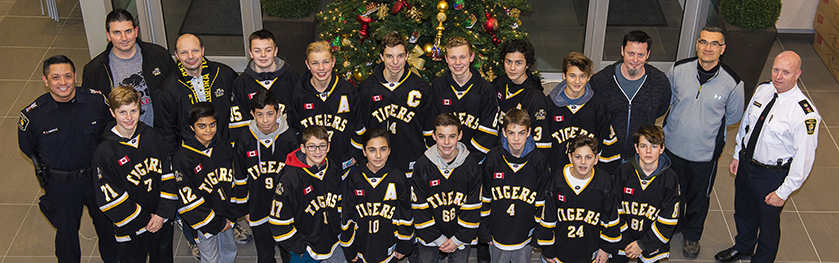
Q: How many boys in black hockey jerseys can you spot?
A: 15